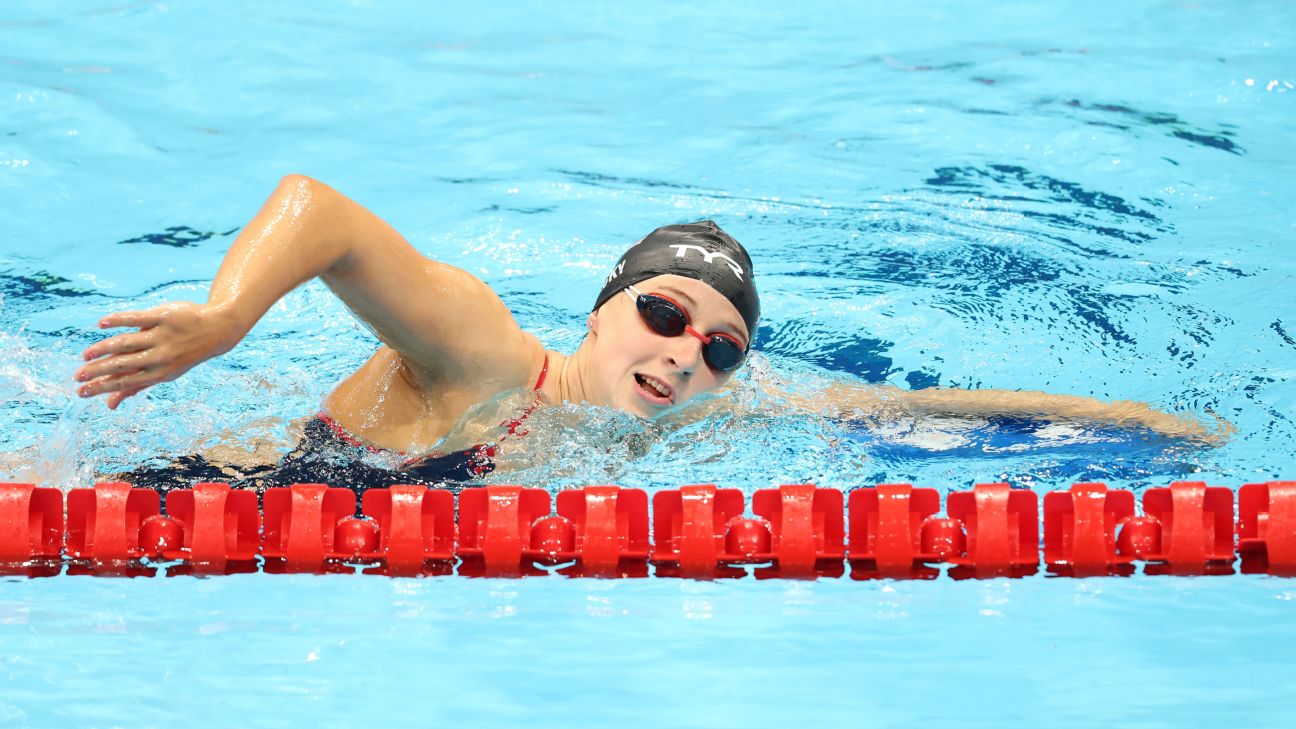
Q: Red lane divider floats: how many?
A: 14